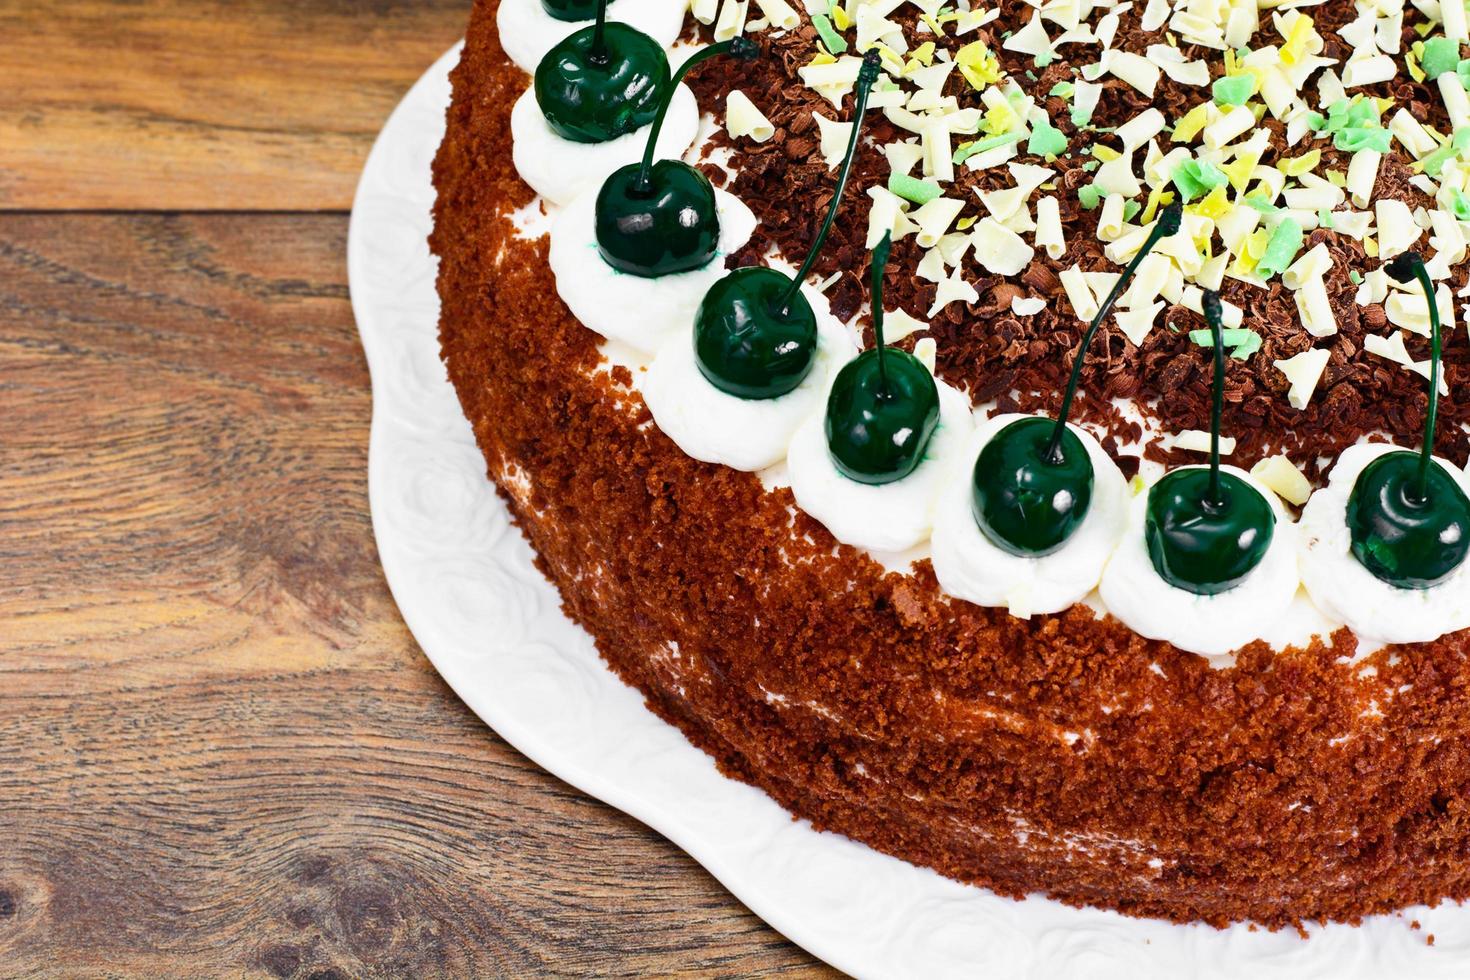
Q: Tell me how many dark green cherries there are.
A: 8